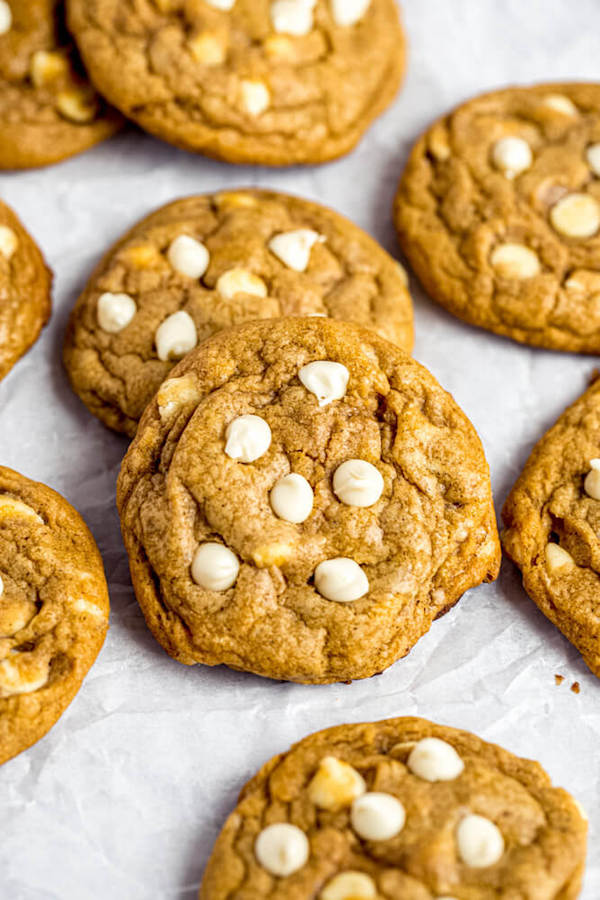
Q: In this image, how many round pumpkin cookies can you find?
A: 9